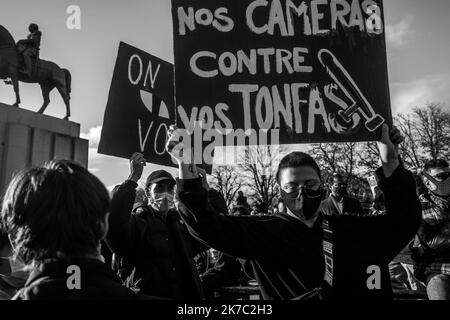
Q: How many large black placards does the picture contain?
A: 2